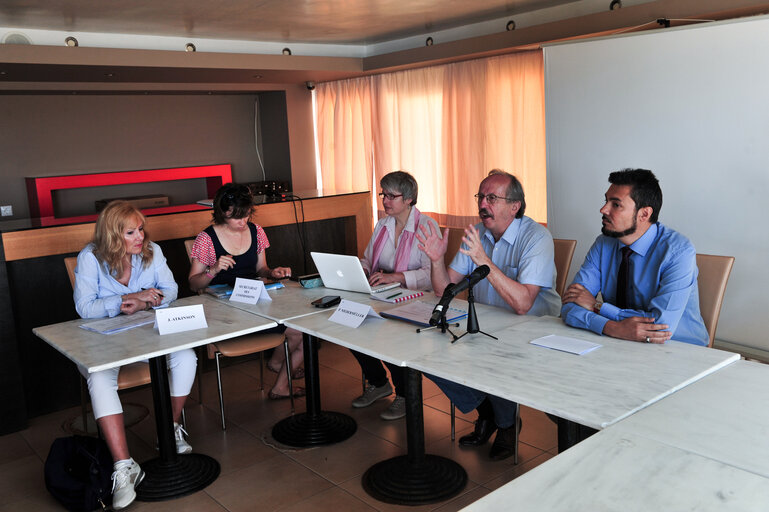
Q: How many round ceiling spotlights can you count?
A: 6